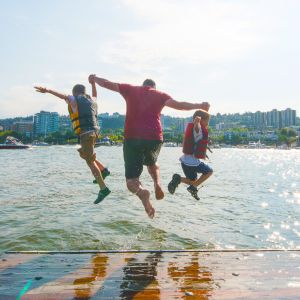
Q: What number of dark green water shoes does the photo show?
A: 2